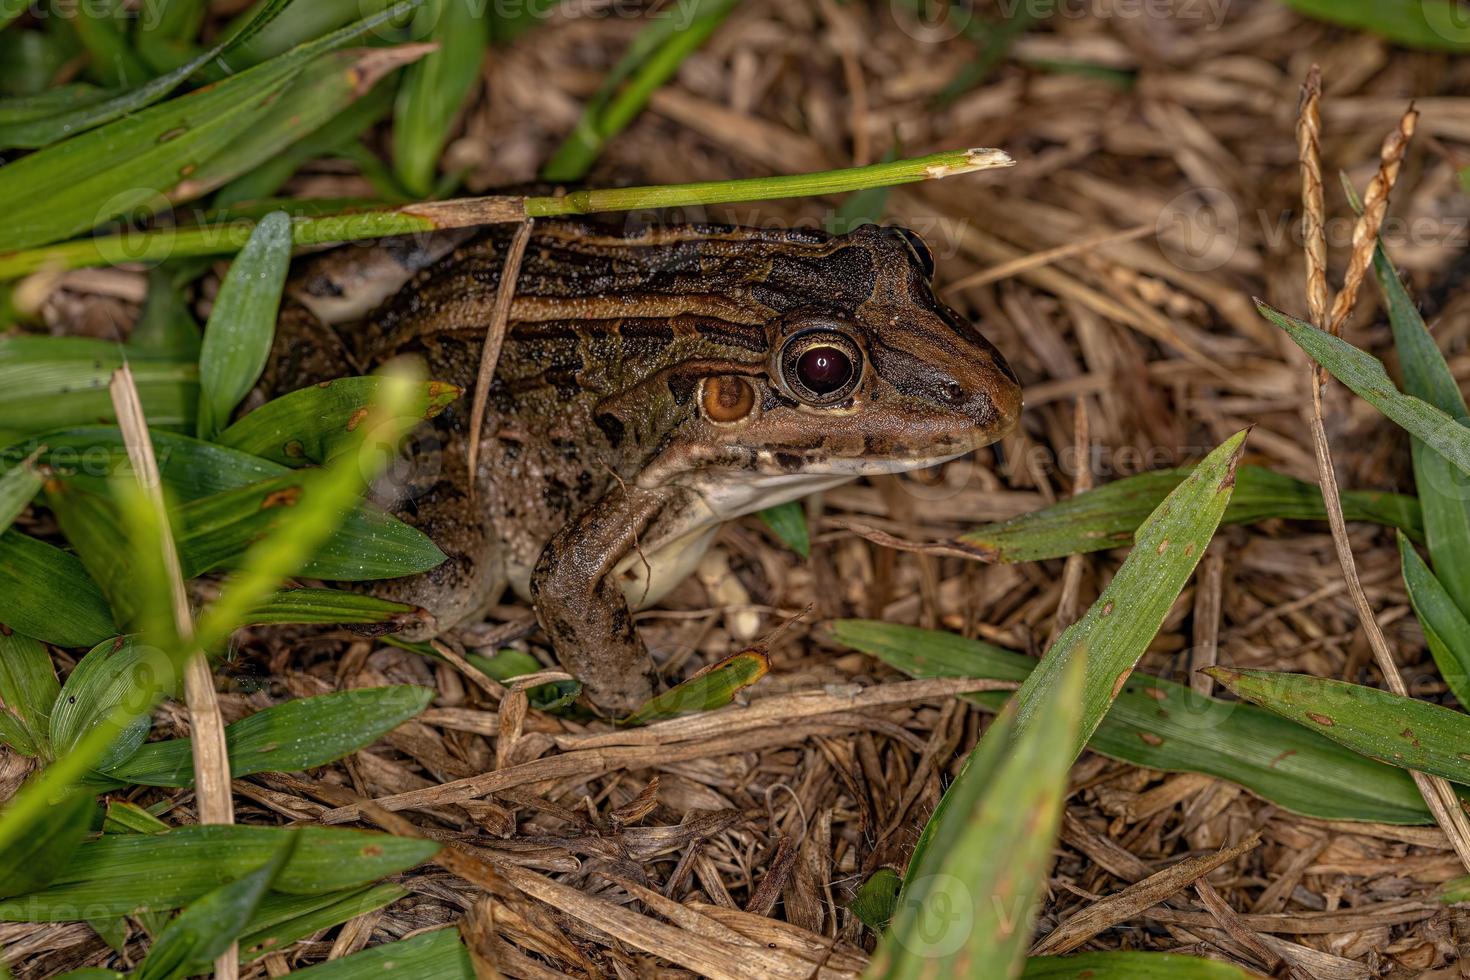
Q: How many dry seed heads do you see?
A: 2